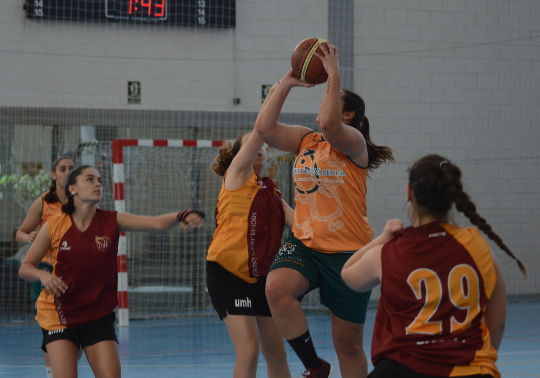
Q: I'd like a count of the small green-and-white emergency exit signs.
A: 2